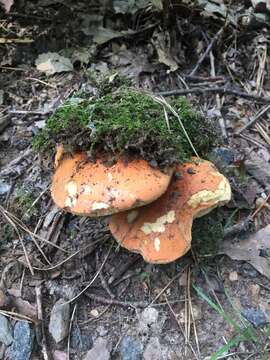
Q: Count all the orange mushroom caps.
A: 2